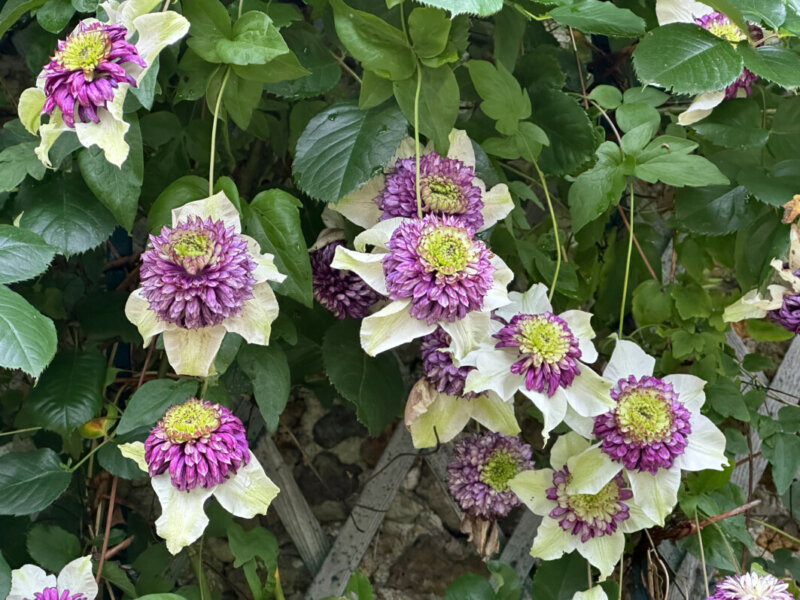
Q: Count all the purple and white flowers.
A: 15